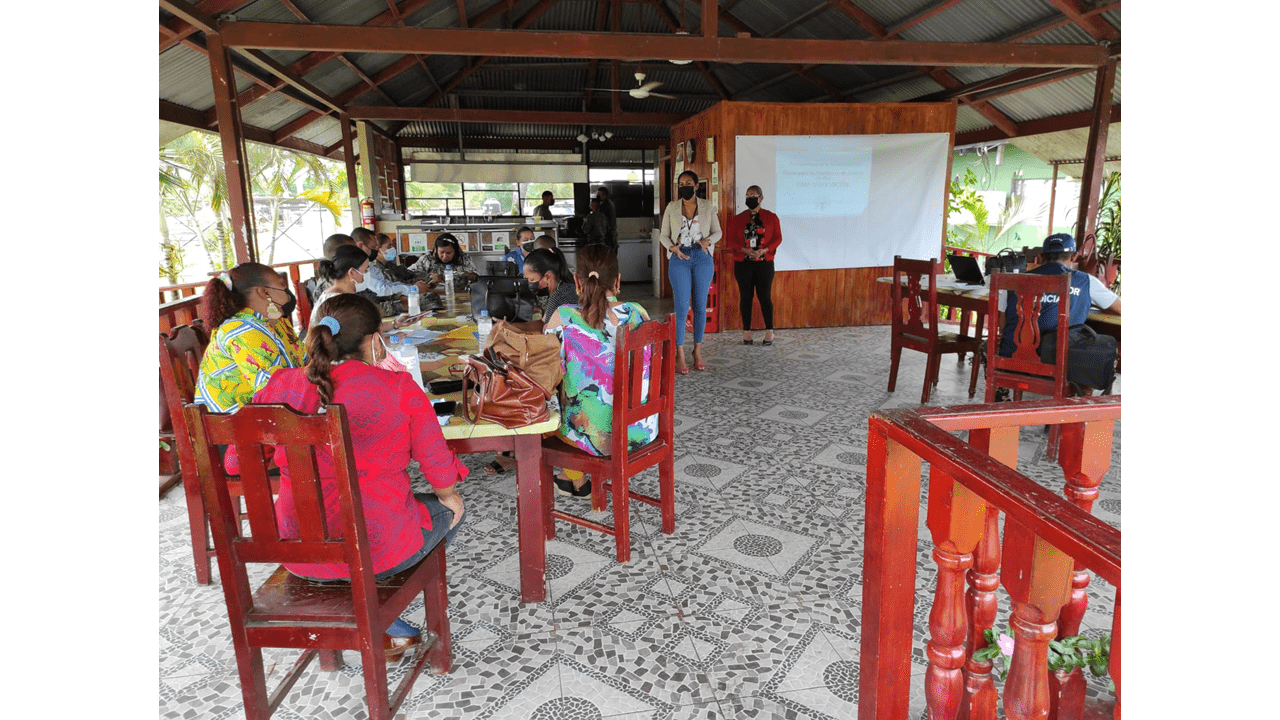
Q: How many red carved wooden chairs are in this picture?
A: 5